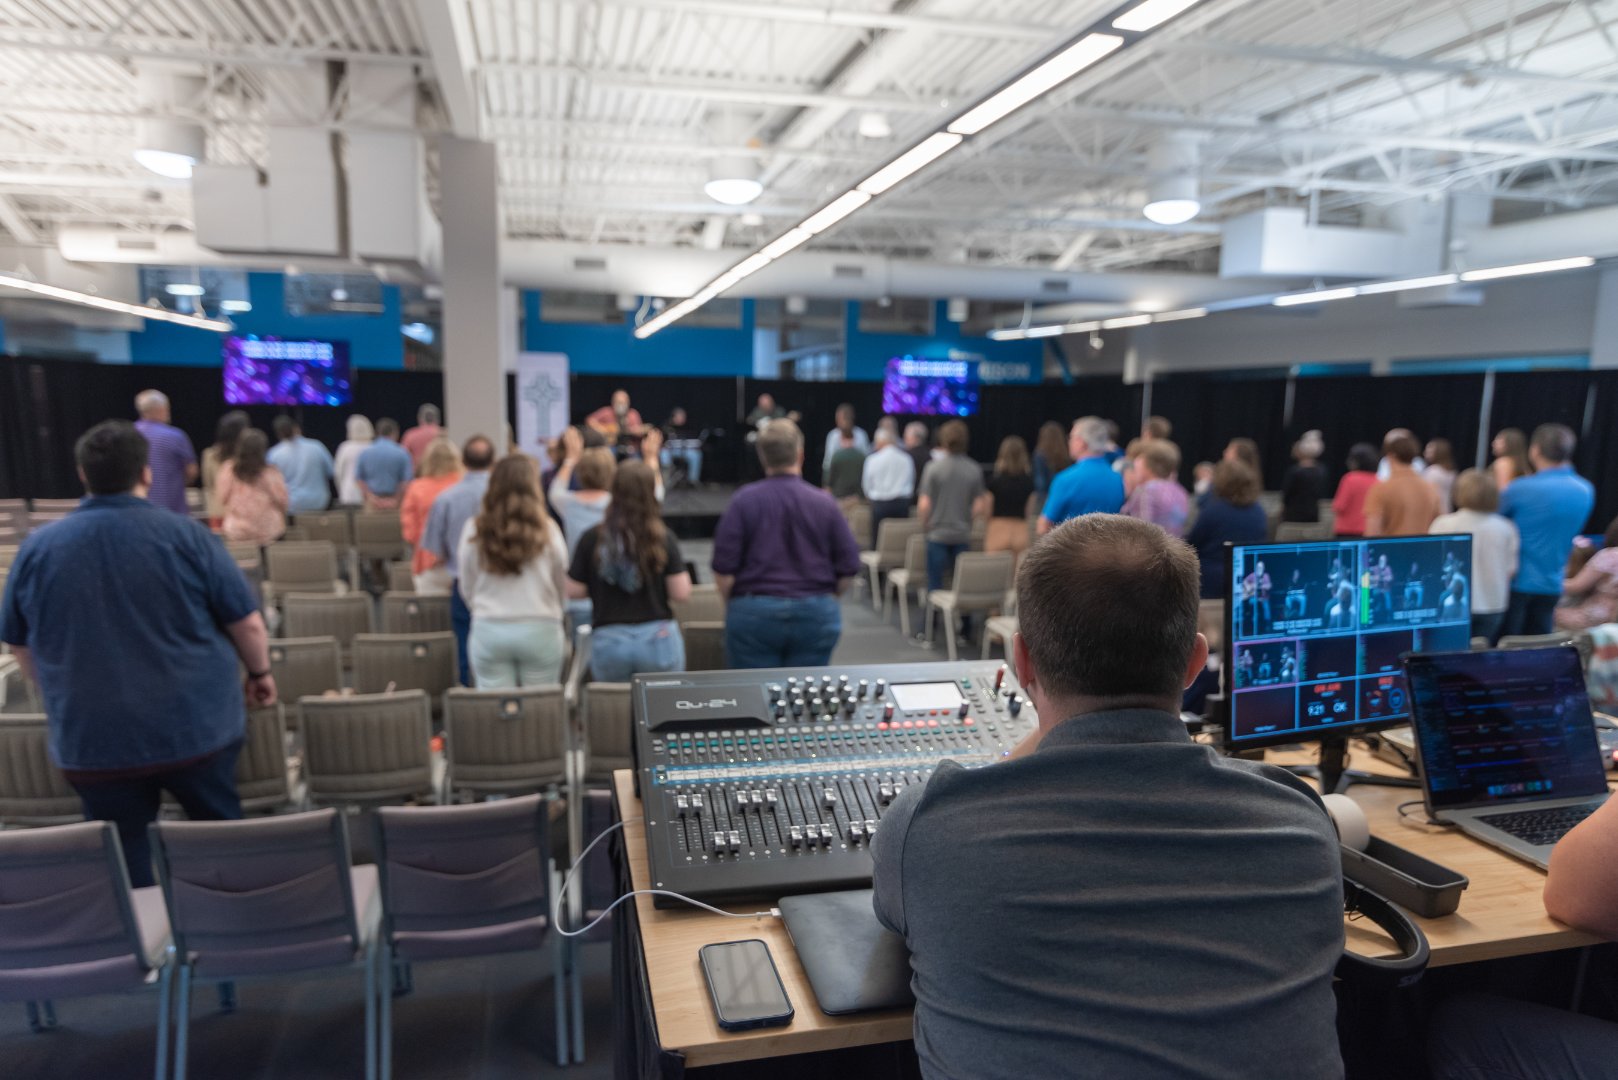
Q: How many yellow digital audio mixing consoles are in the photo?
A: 0